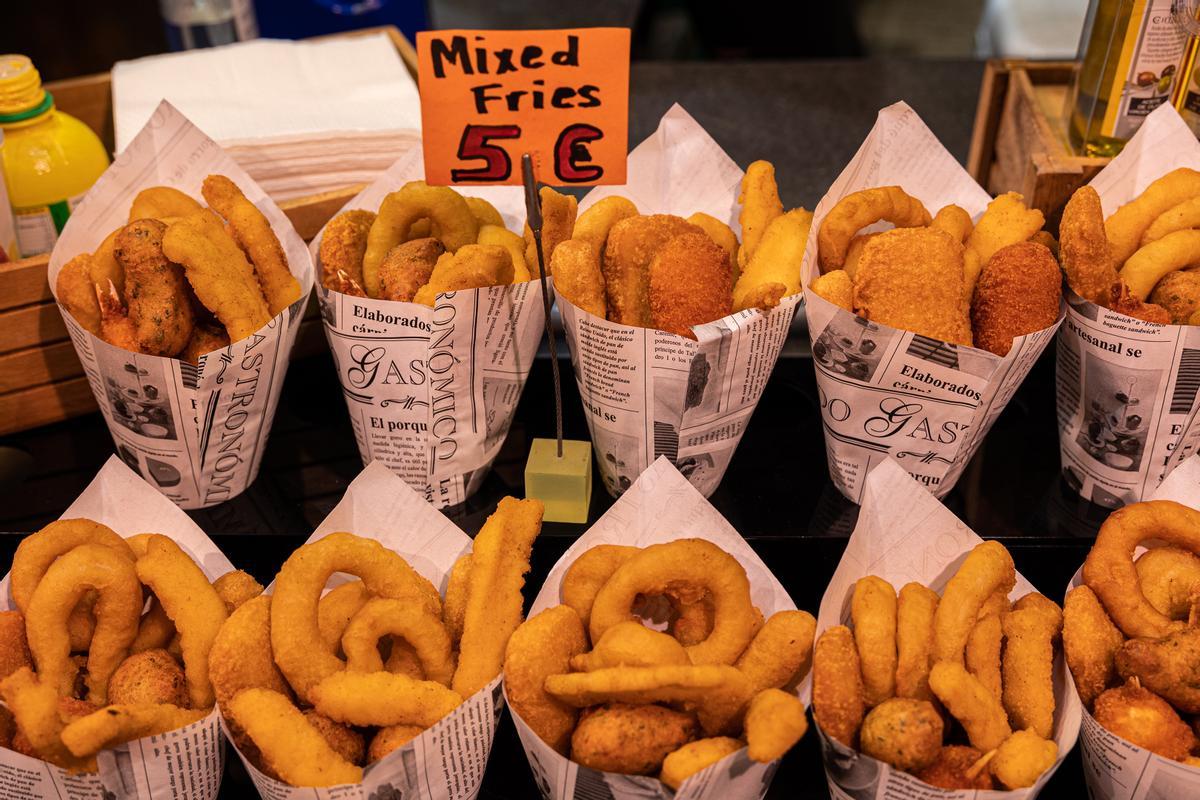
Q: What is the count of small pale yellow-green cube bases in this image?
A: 1